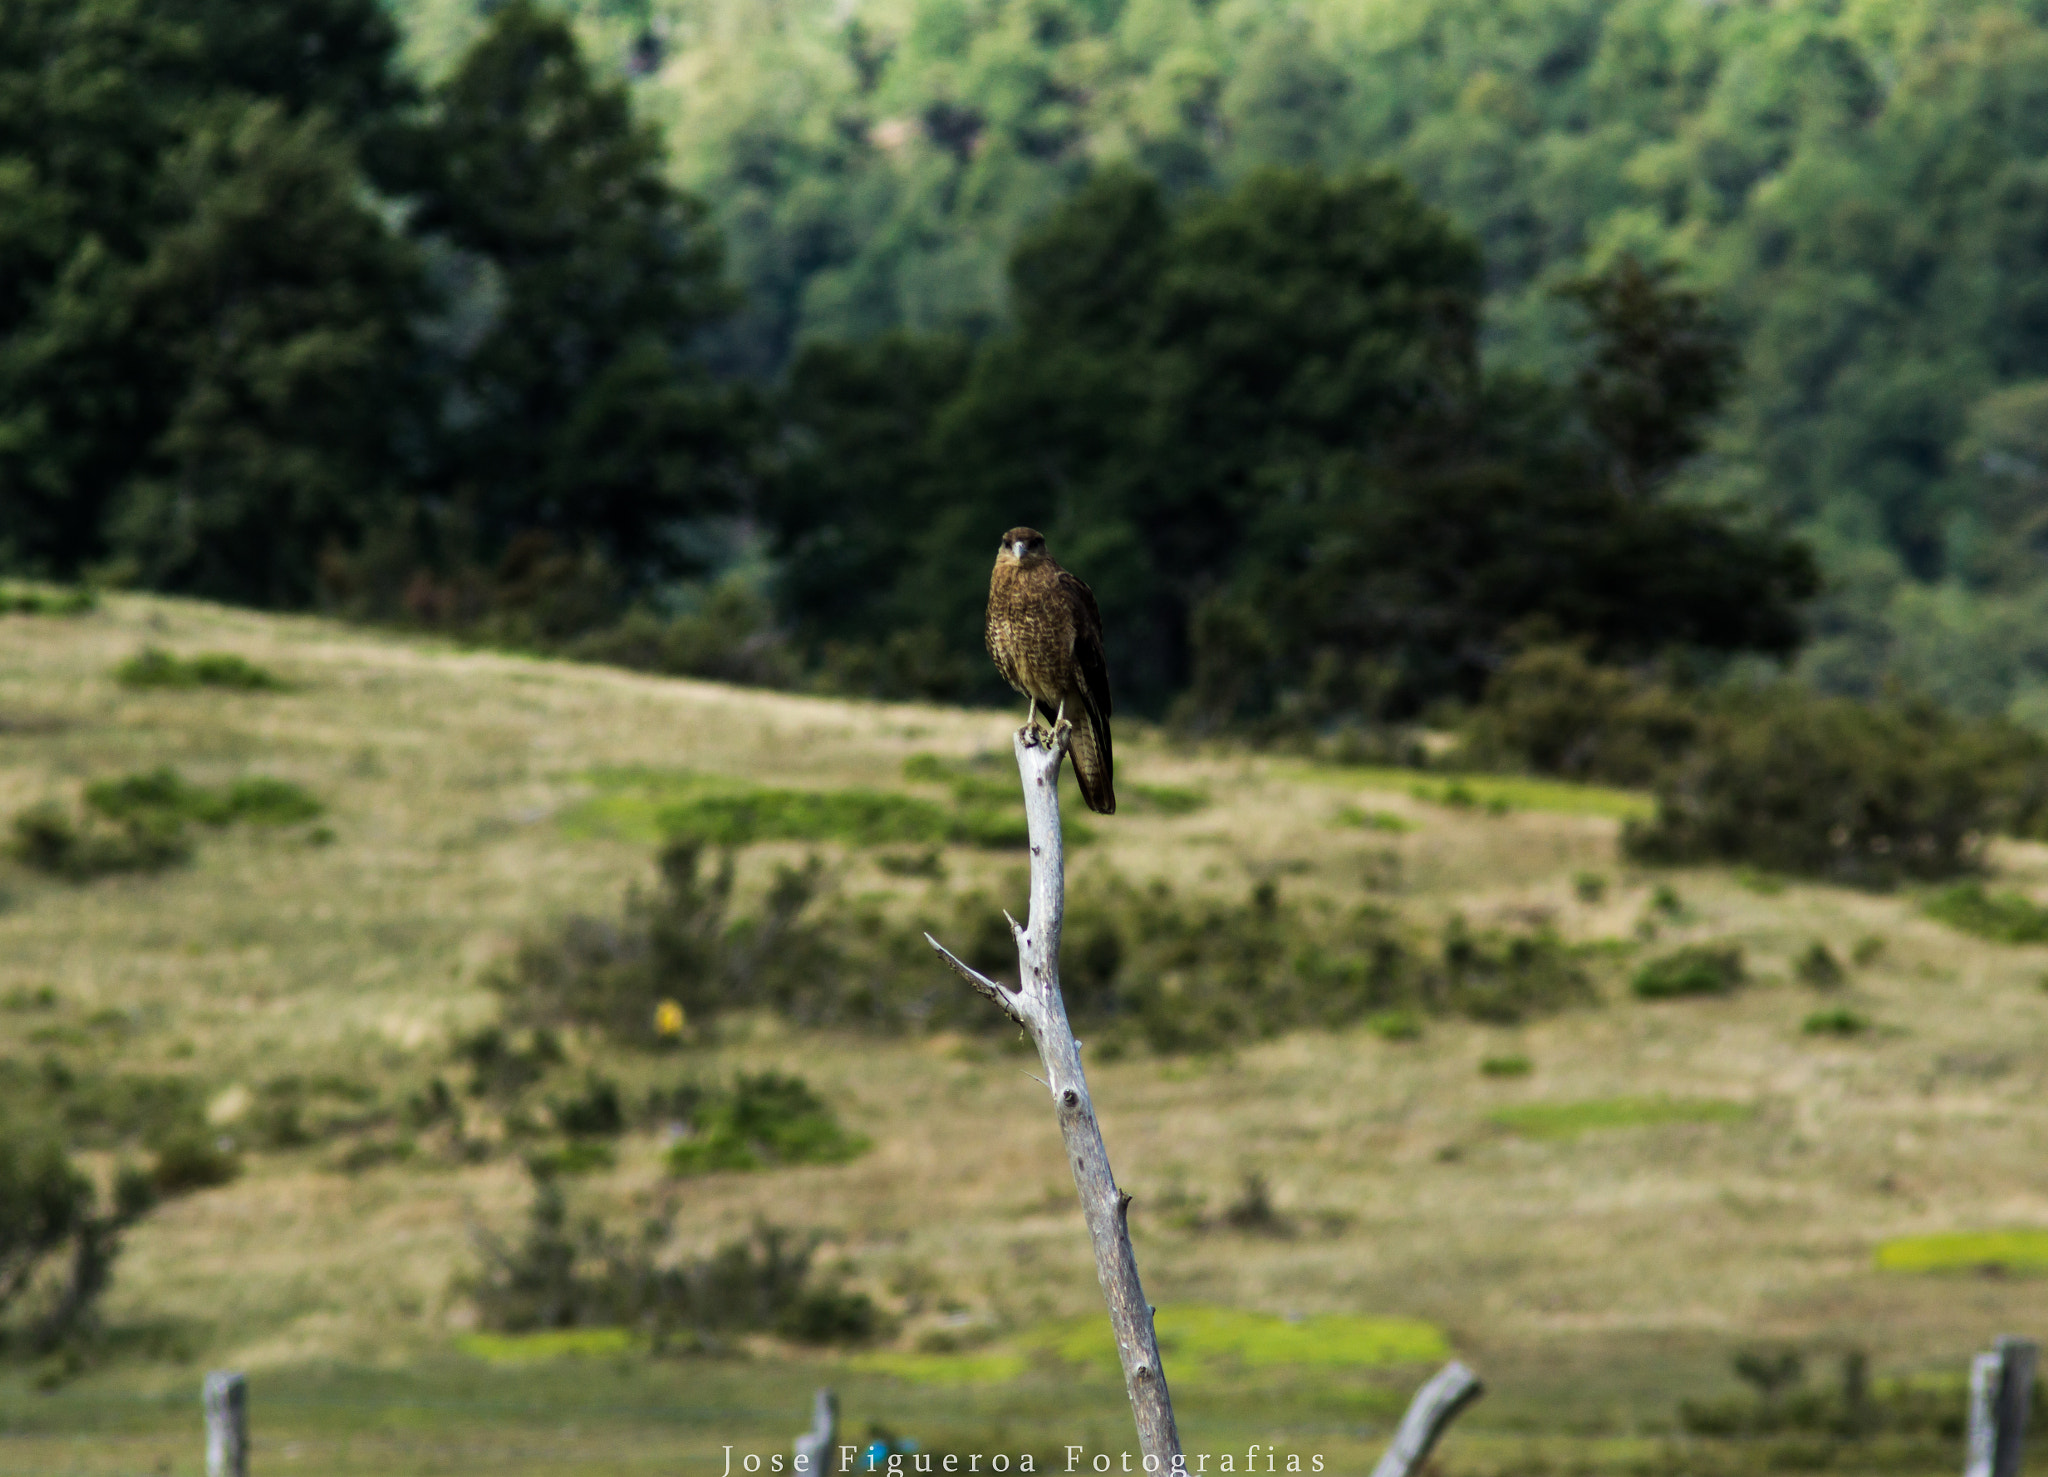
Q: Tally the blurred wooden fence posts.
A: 4